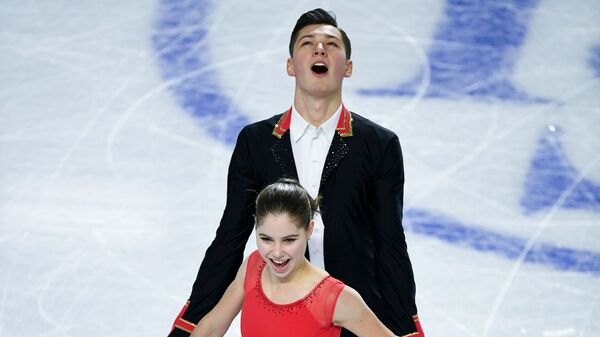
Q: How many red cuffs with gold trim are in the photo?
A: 2